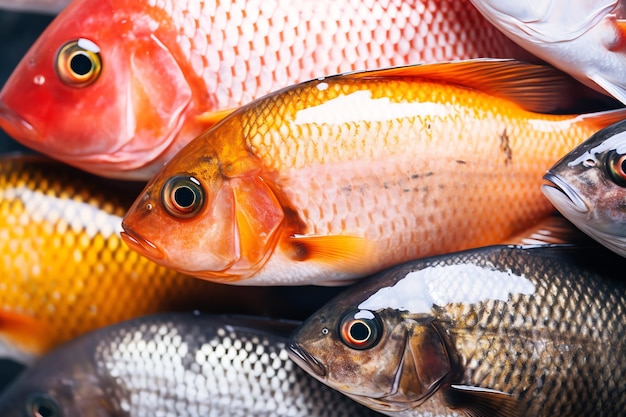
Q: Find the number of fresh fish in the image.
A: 7